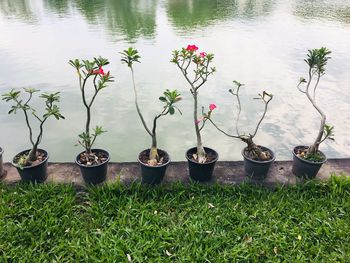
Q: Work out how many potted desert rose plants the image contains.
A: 6